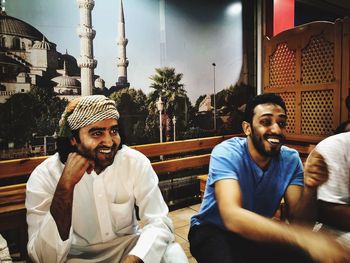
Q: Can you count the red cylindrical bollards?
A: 0